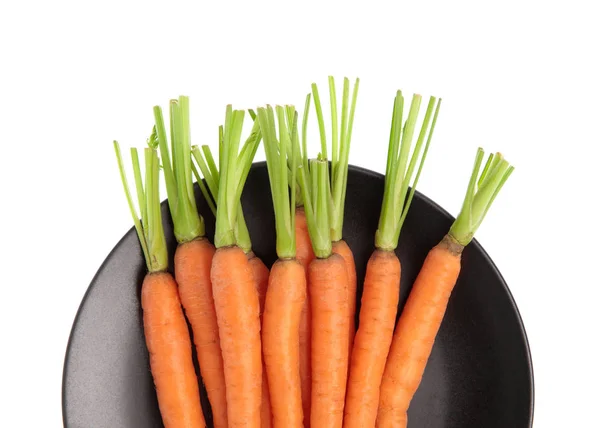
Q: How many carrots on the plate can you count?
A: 10